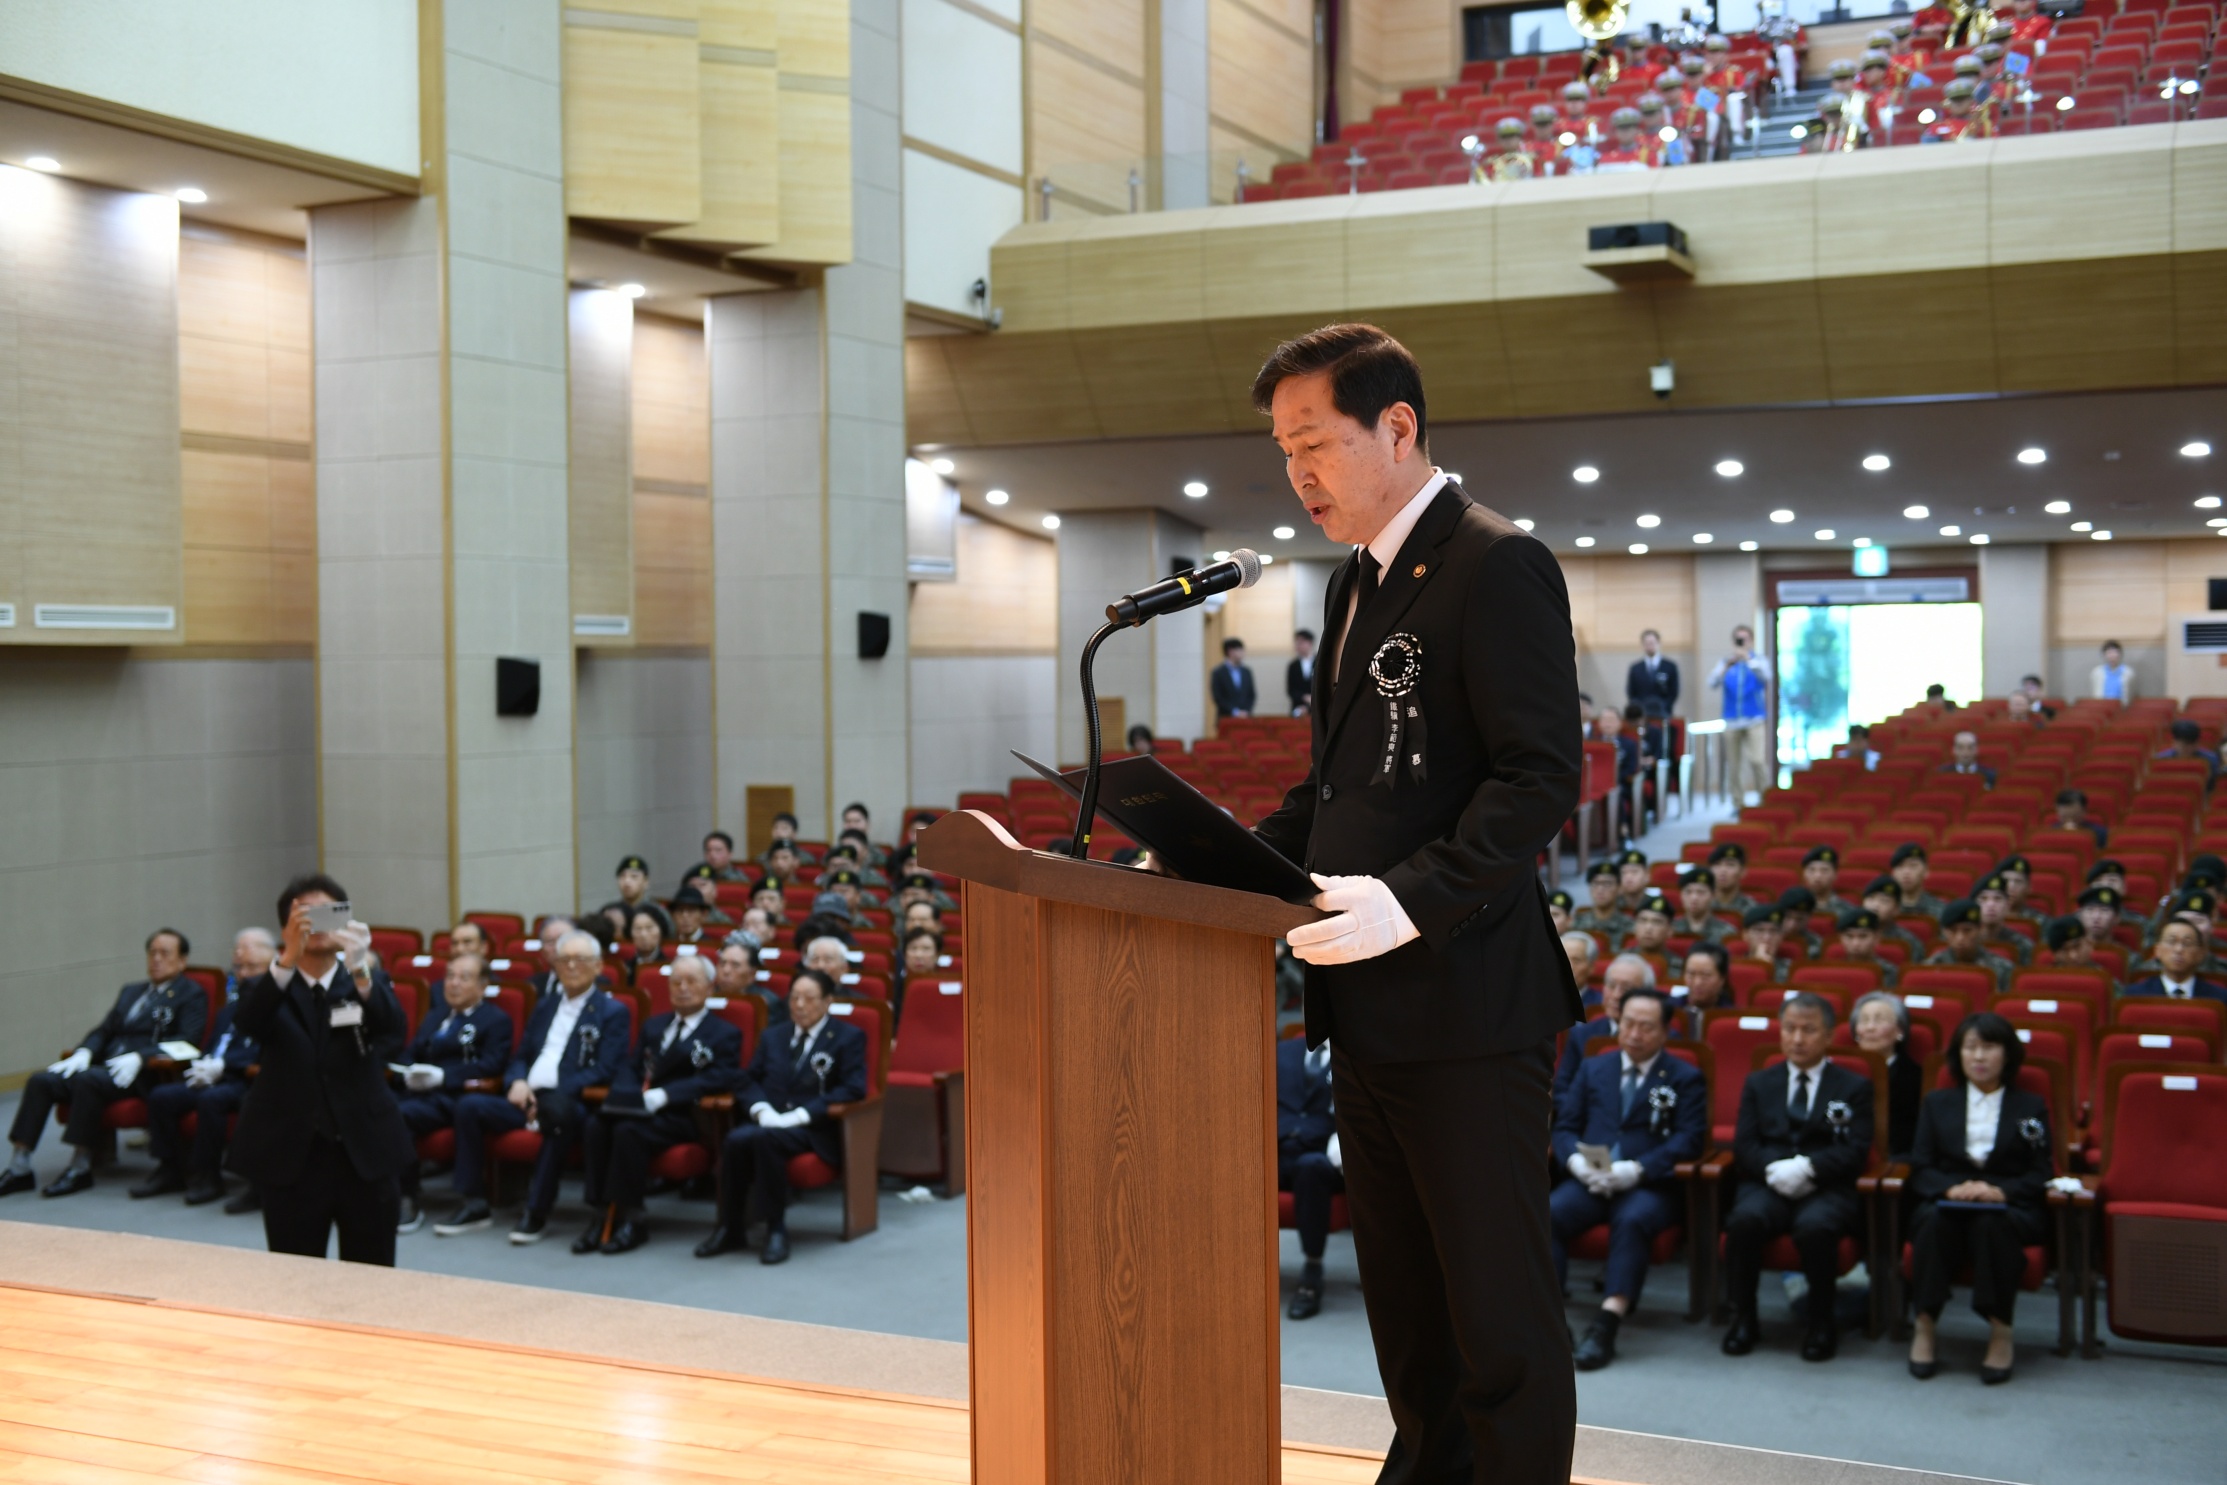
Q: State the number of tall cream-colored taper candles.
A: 0